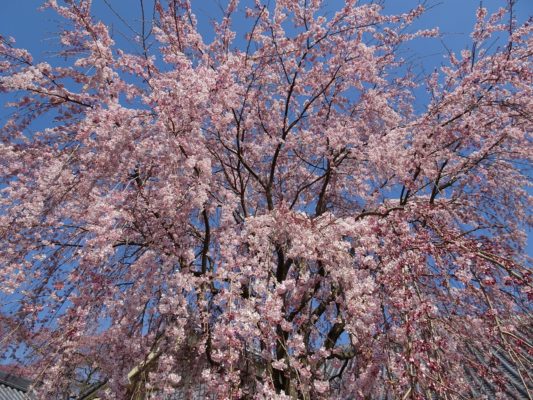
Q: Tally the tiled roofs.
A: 2